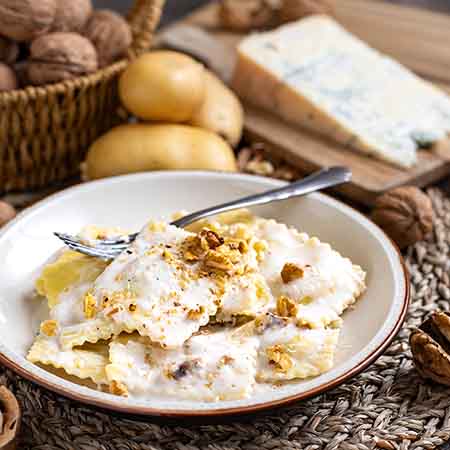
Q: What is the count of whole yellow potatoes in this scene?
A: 3